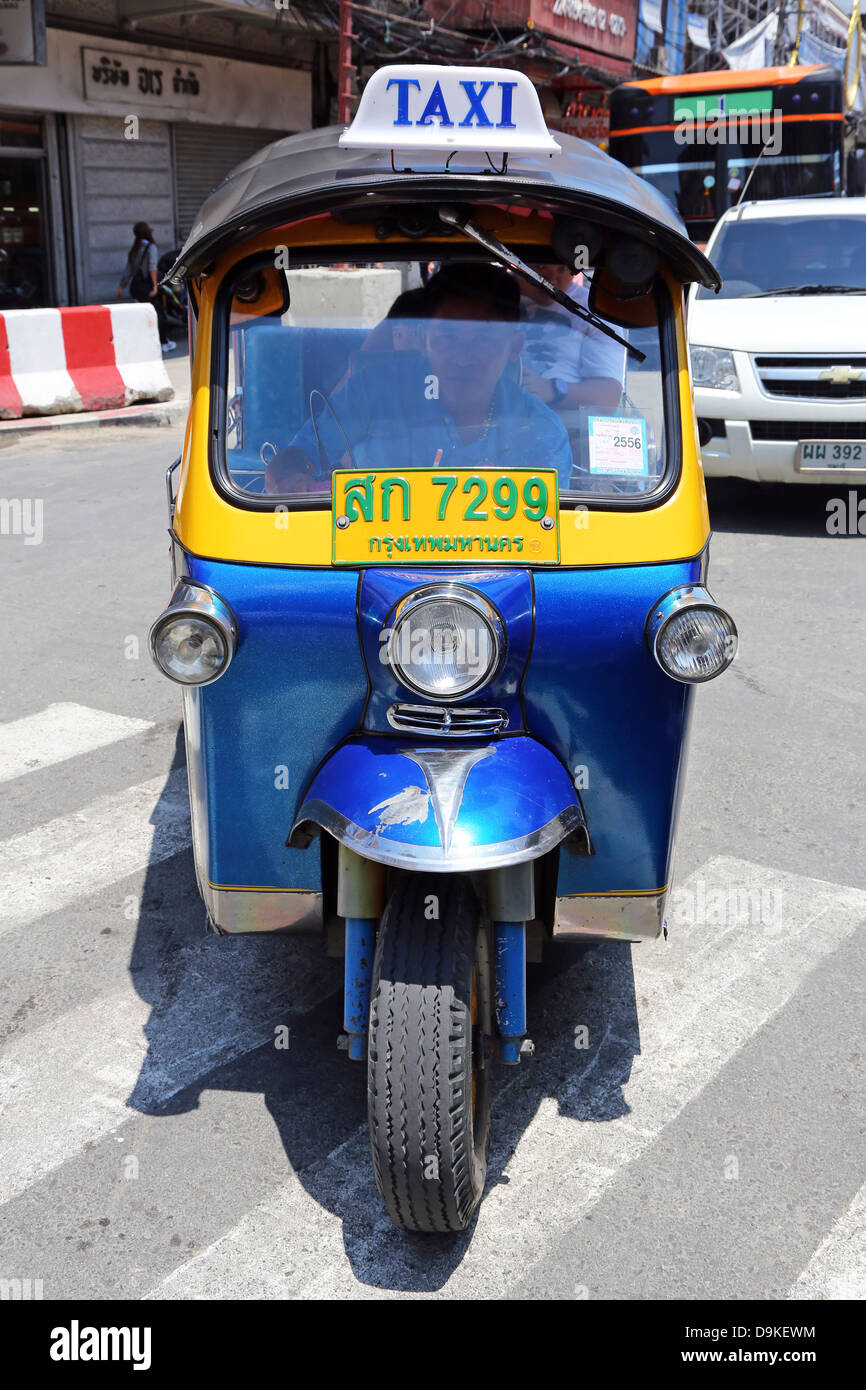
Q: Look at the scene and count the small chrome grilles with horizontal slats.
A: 1